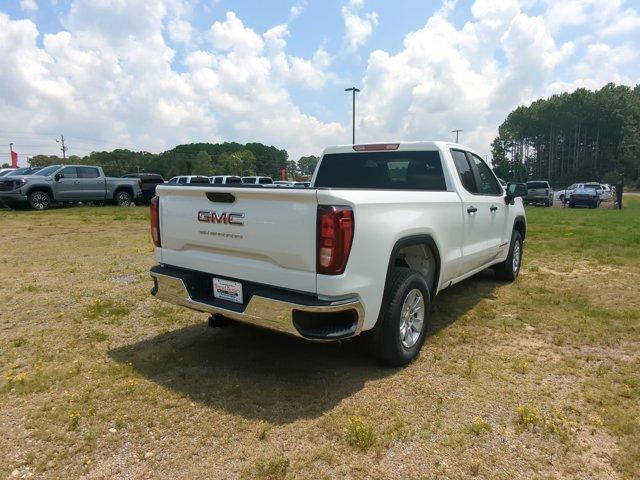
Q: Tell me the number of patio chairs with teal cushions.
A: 0